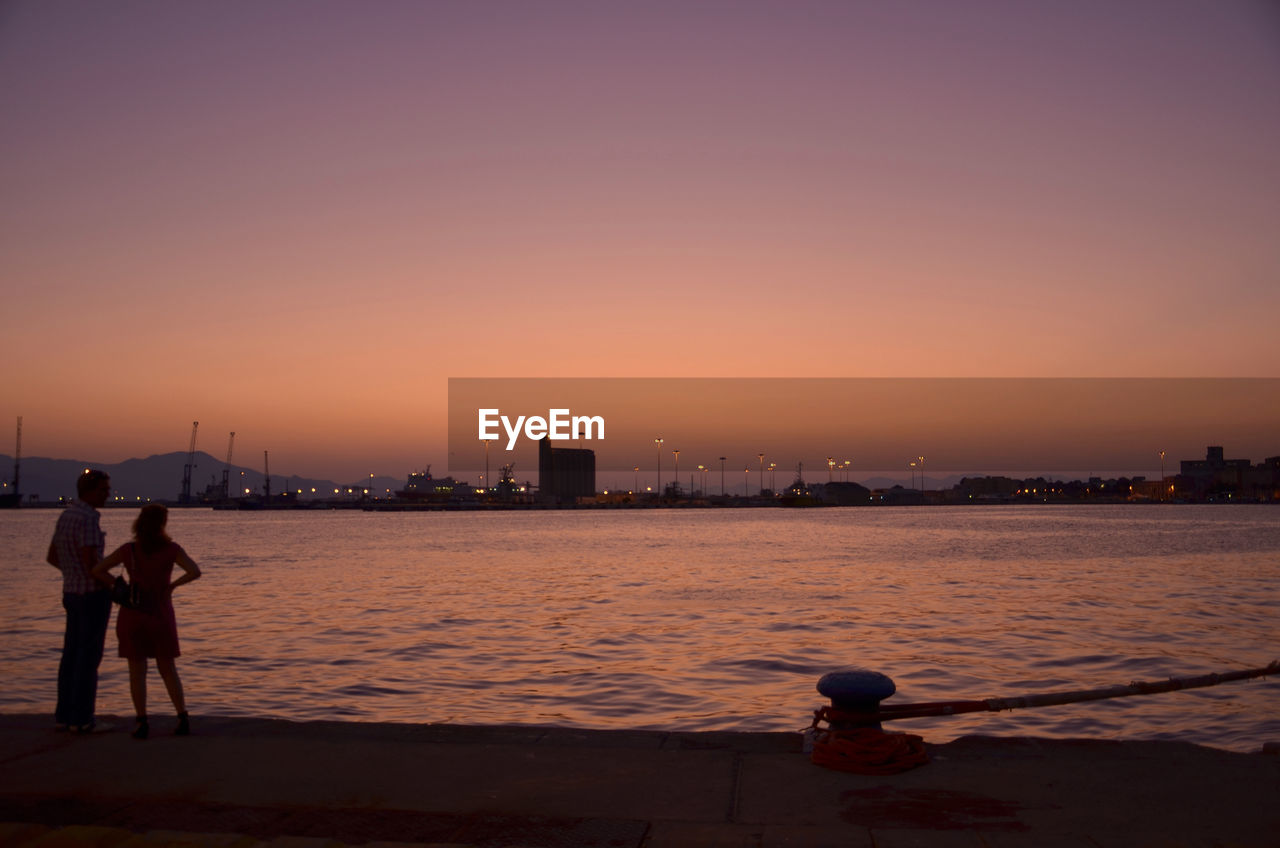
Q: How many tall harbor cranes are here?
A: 4